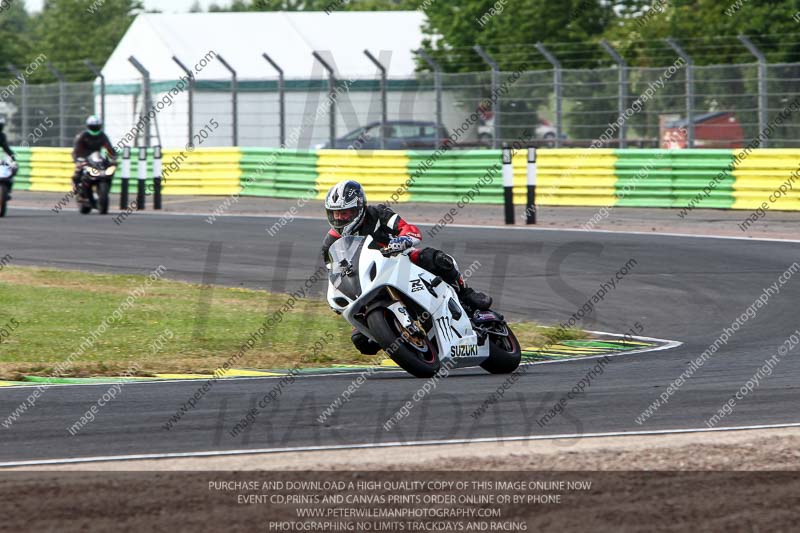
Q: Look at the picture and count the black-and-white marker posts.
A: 5